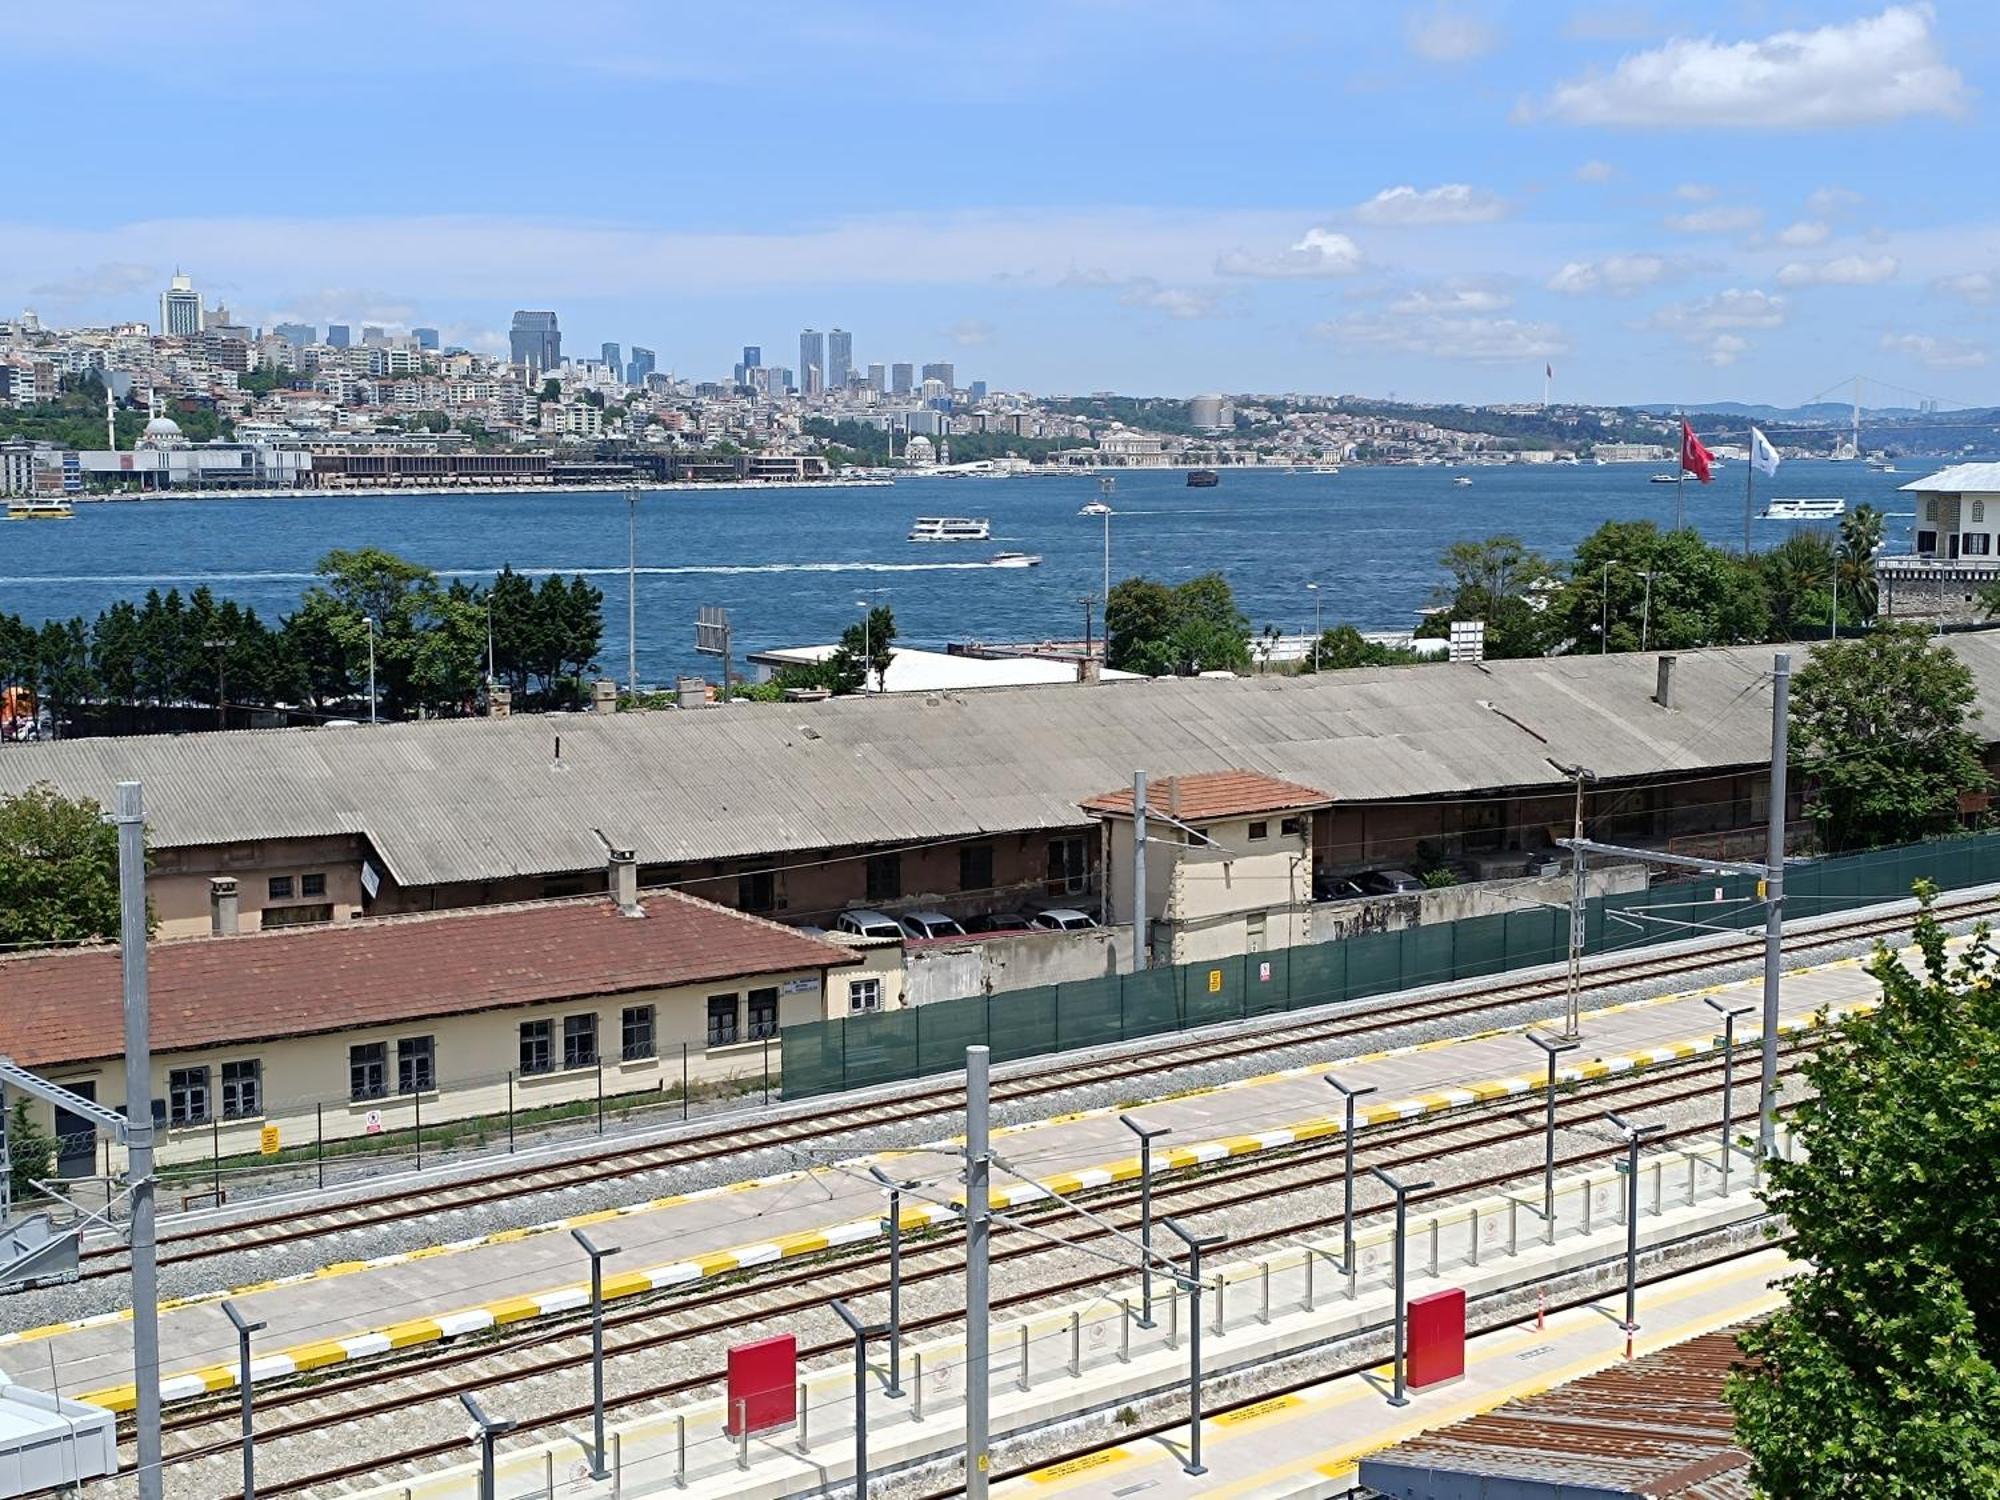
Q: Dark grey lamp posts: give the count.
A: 12